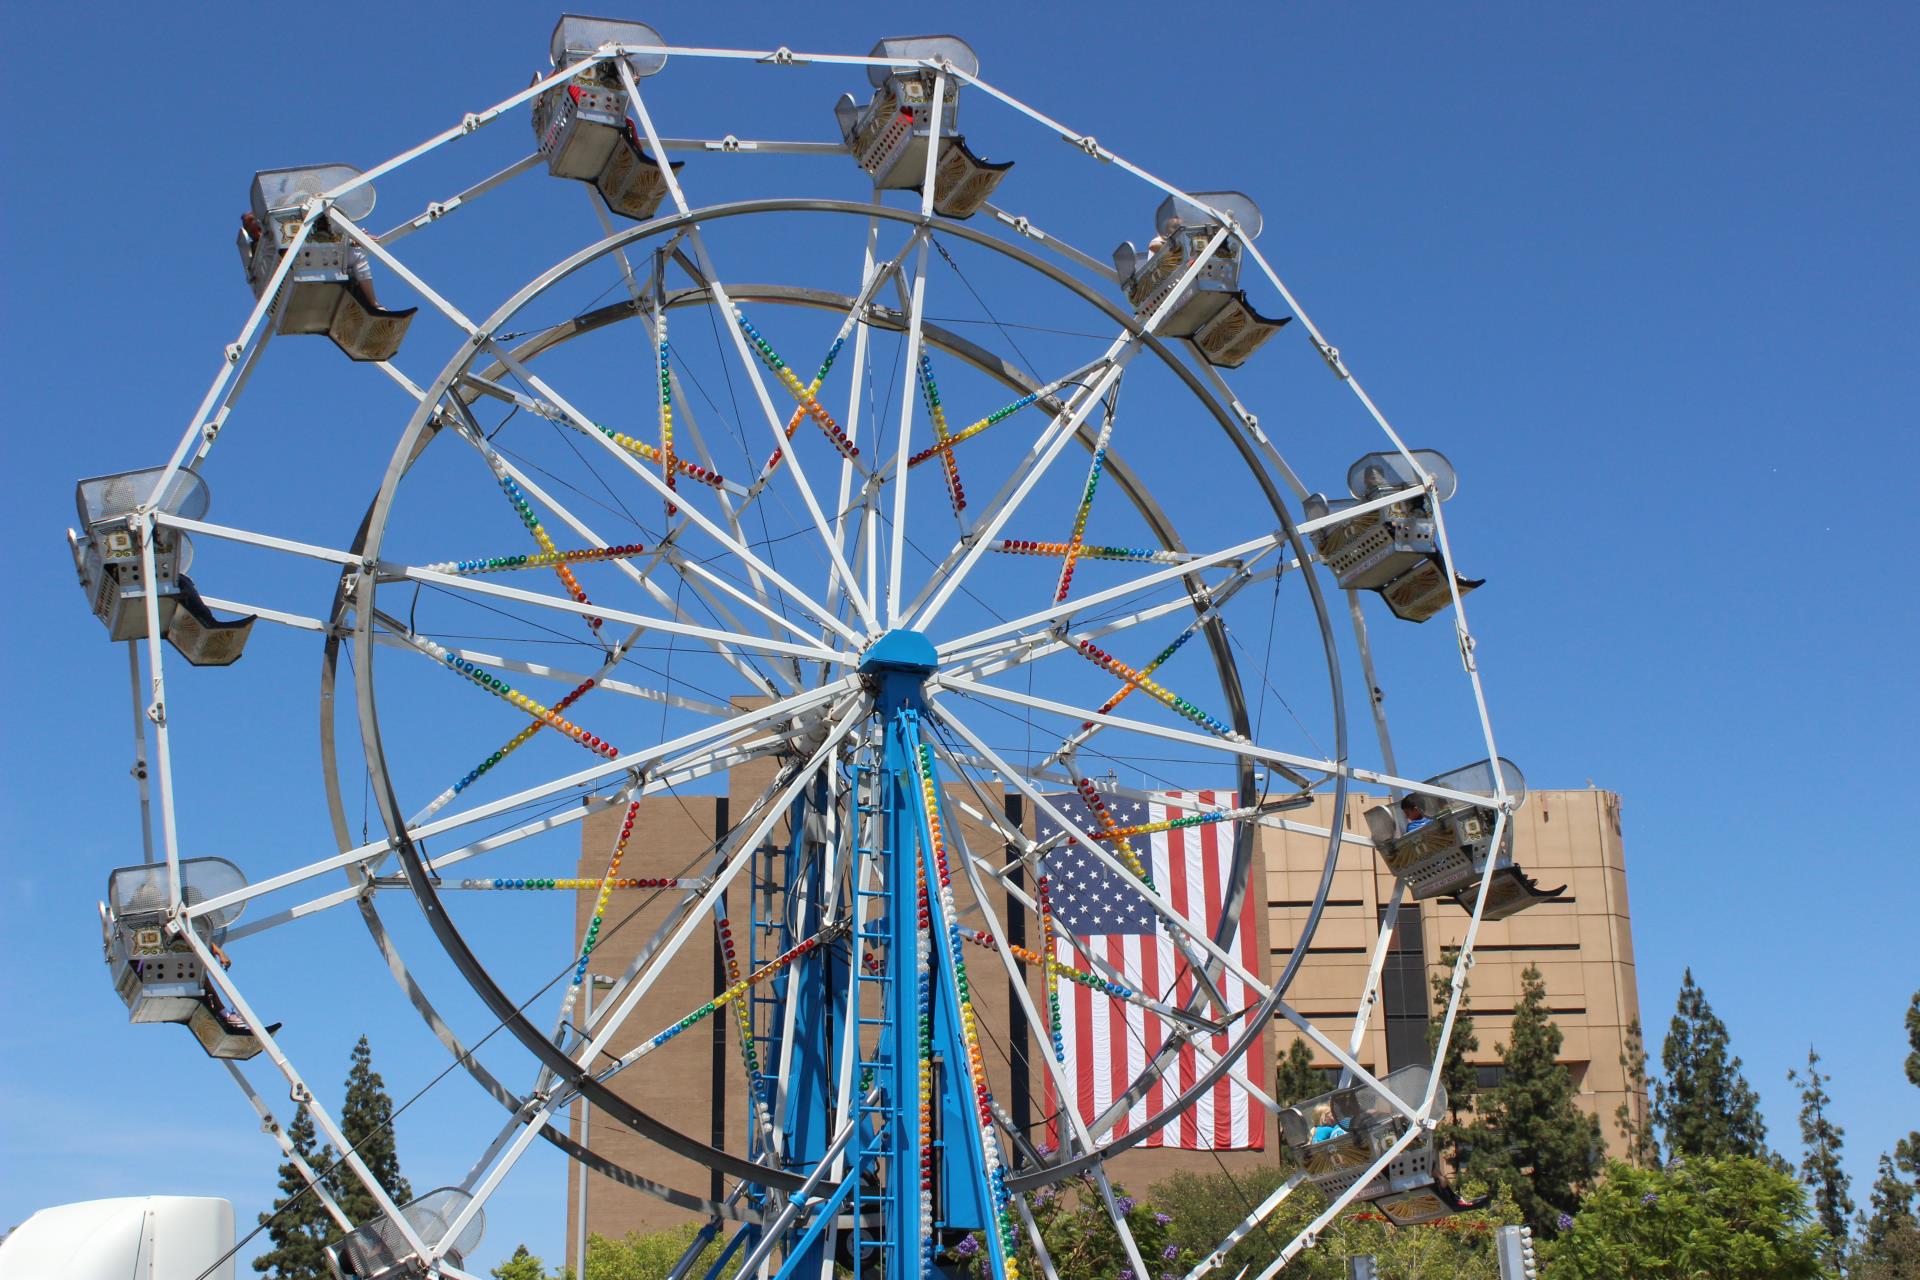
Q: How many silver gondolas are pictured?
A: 10